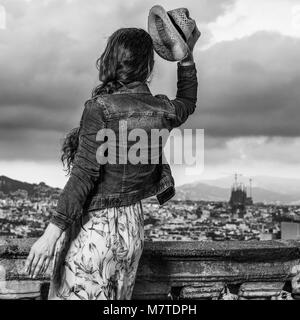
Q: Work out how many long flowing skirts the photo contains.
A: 1